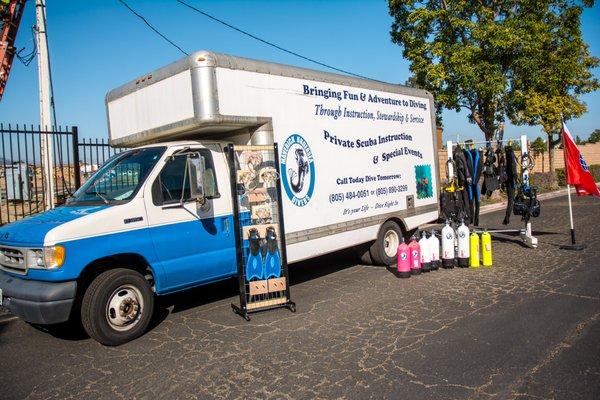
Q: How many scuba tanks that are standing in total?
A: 8